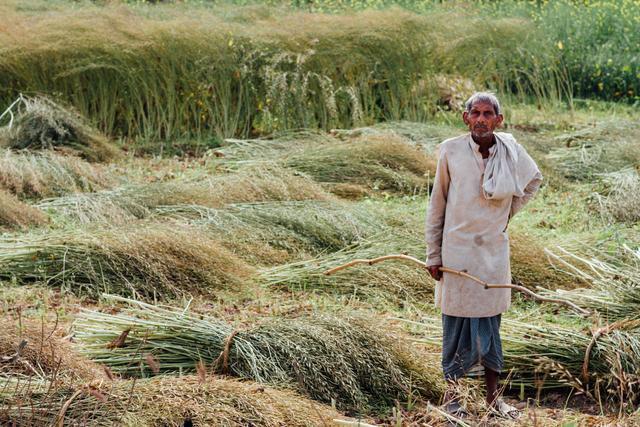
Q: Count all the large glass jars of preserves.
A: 0